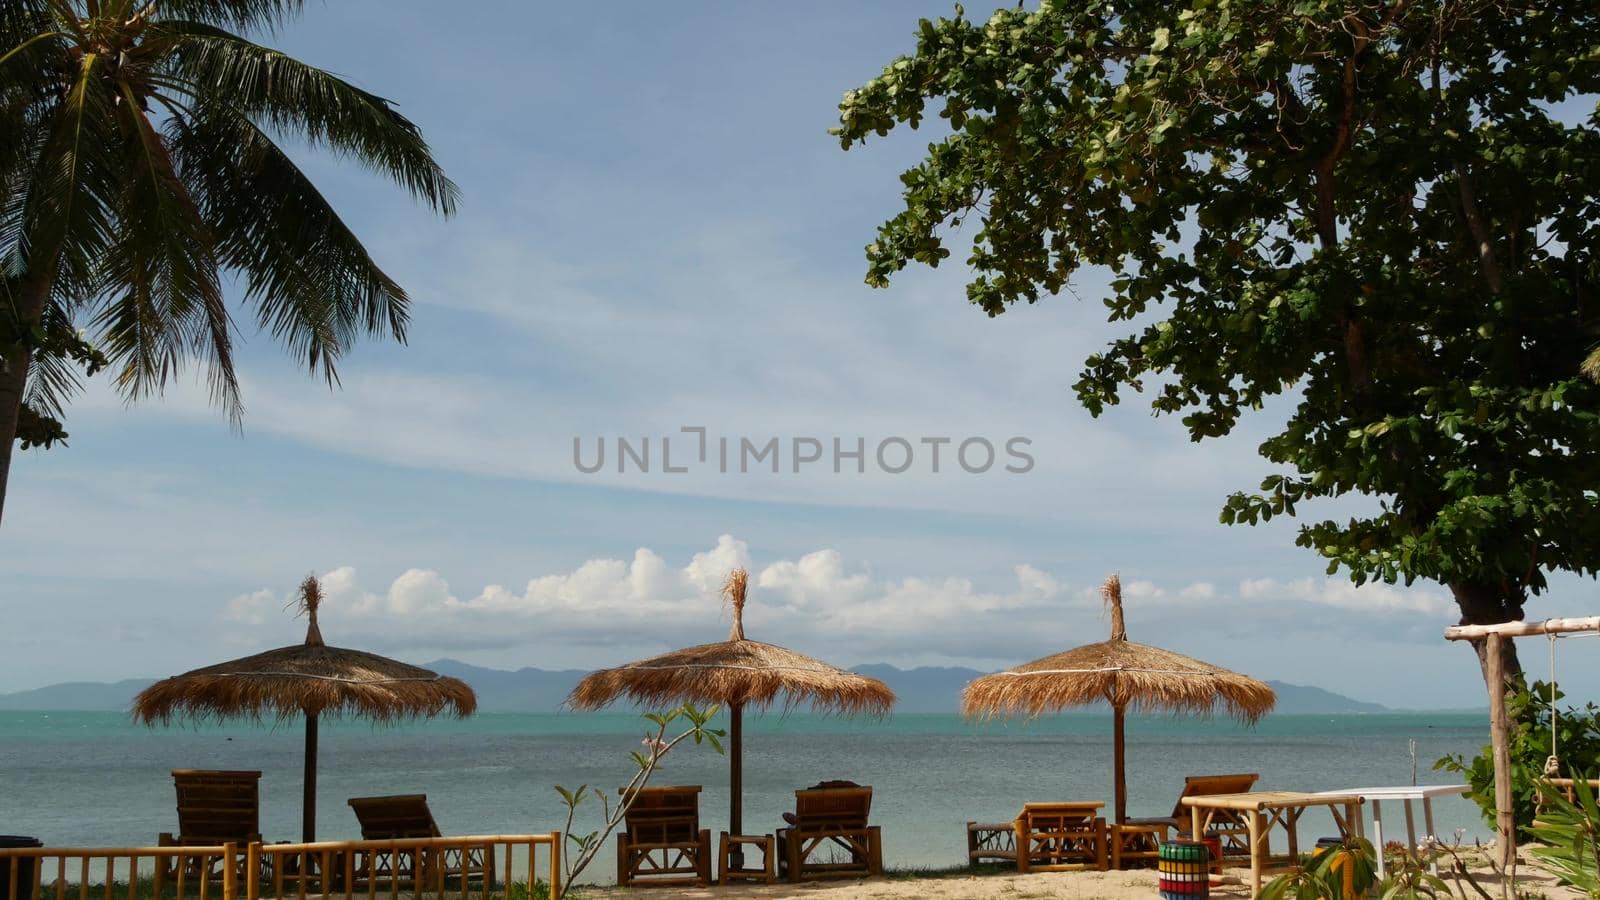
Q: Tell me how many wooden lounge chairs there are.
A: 6